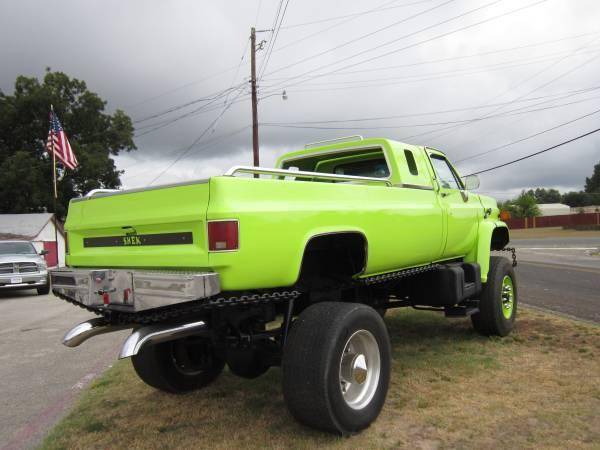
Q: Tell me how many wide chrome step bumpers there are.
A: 1